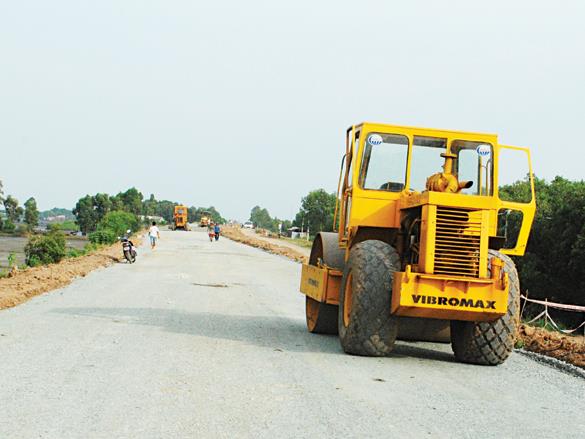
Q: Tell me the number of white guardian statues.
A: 0